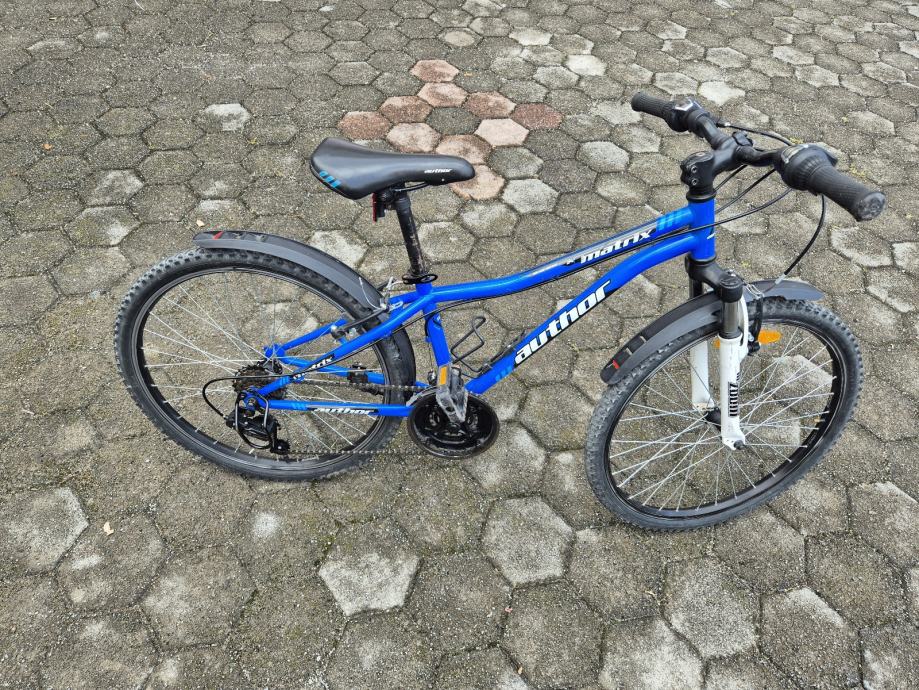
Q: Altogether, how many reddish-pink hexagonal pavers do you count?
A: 10